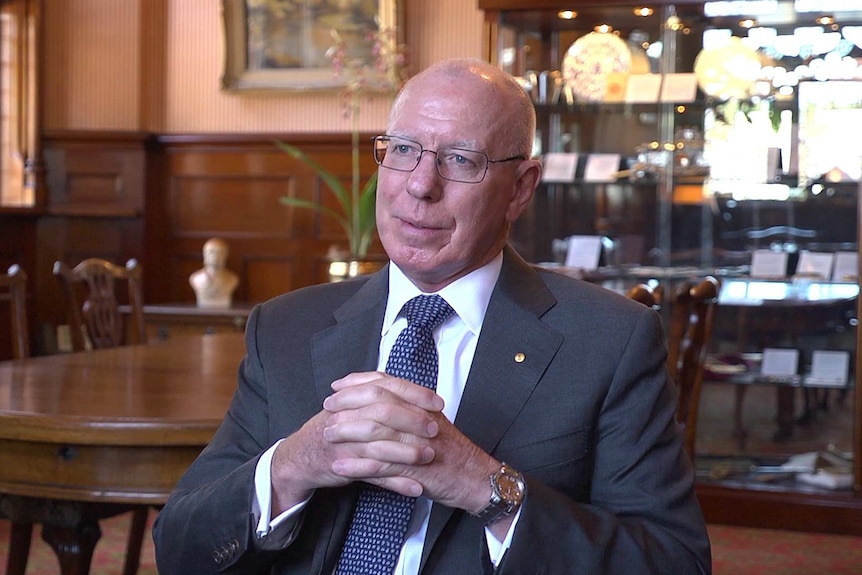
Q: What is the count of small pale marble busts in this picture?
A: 1